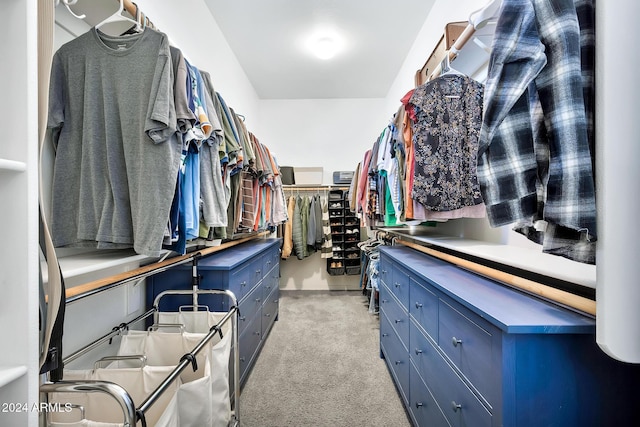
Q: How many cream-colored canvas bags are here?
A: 3